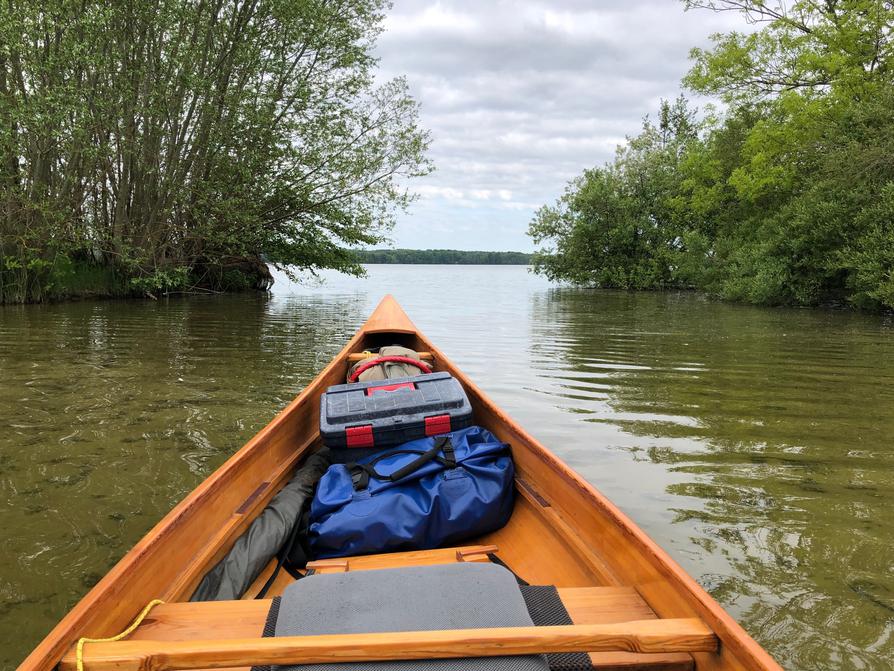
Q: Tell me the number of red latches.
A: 2